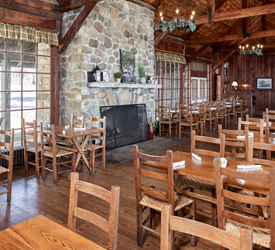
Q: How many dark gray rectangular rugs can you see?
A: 1